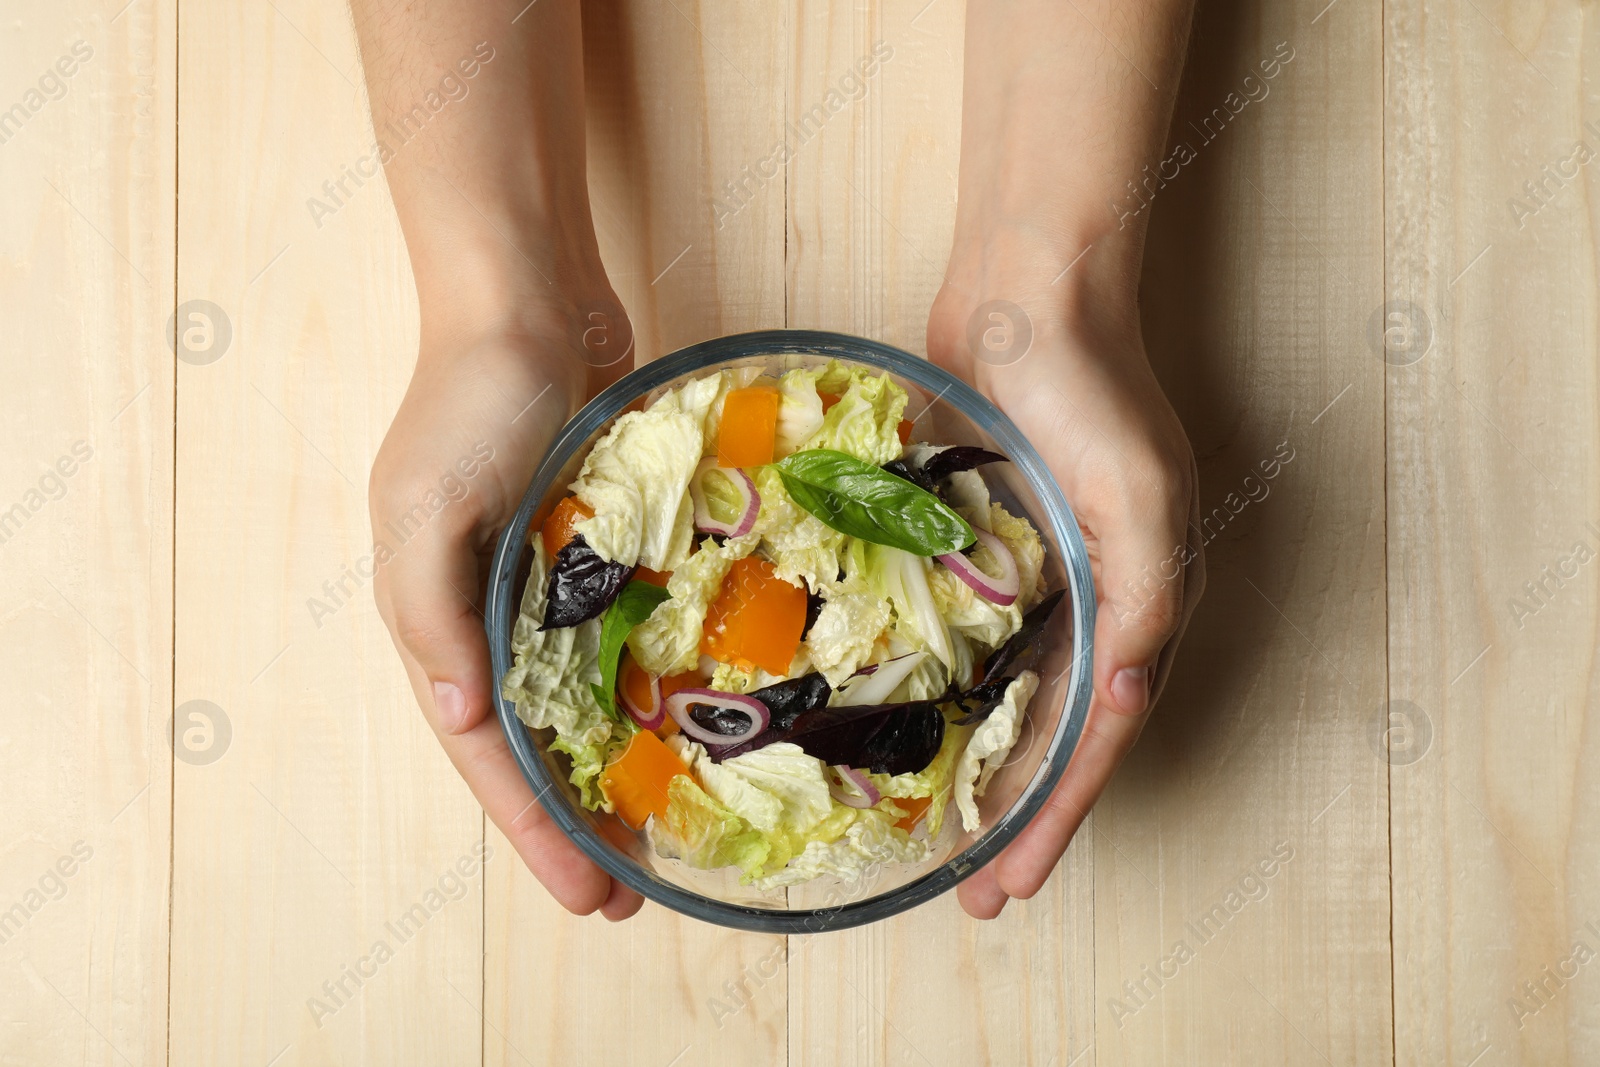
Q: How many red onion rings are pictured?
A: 5